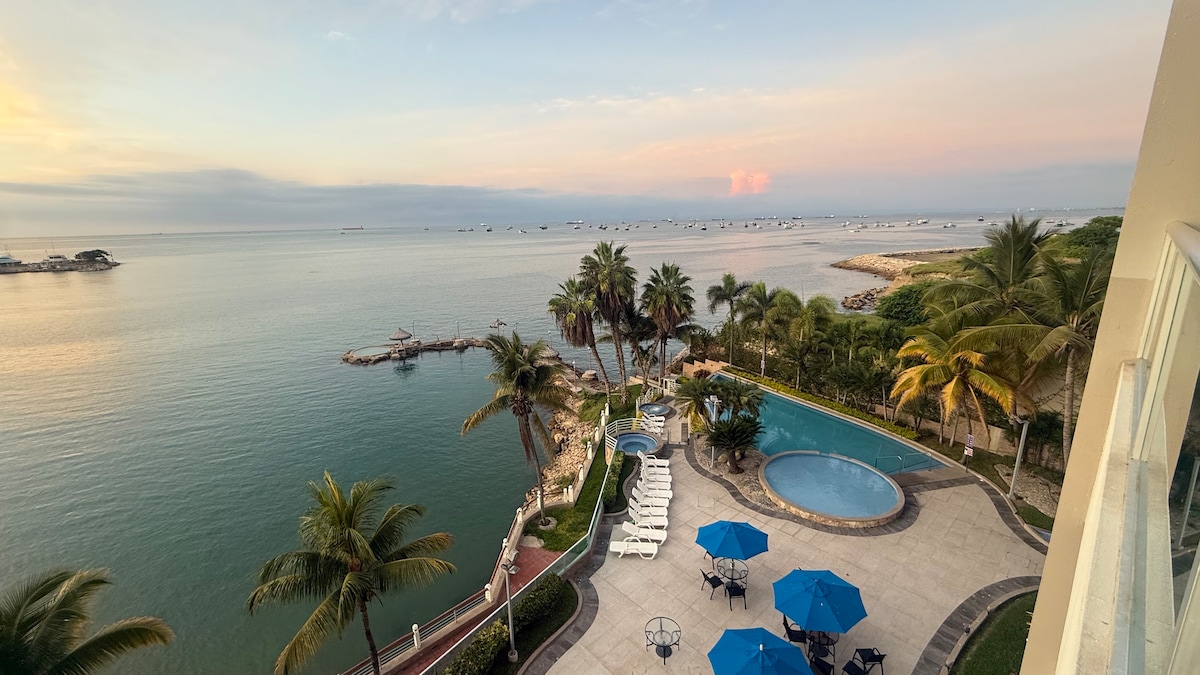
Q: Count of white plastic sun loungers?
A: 13